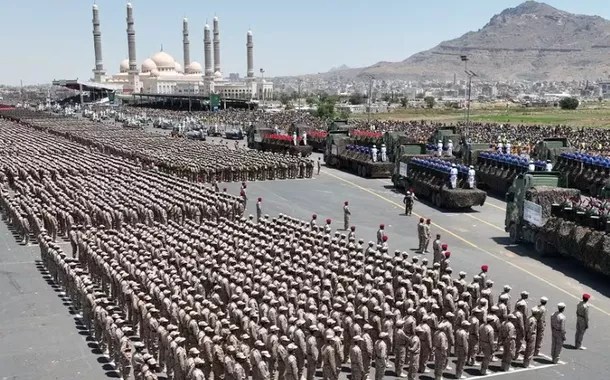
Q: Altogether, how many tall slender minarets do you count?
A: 6